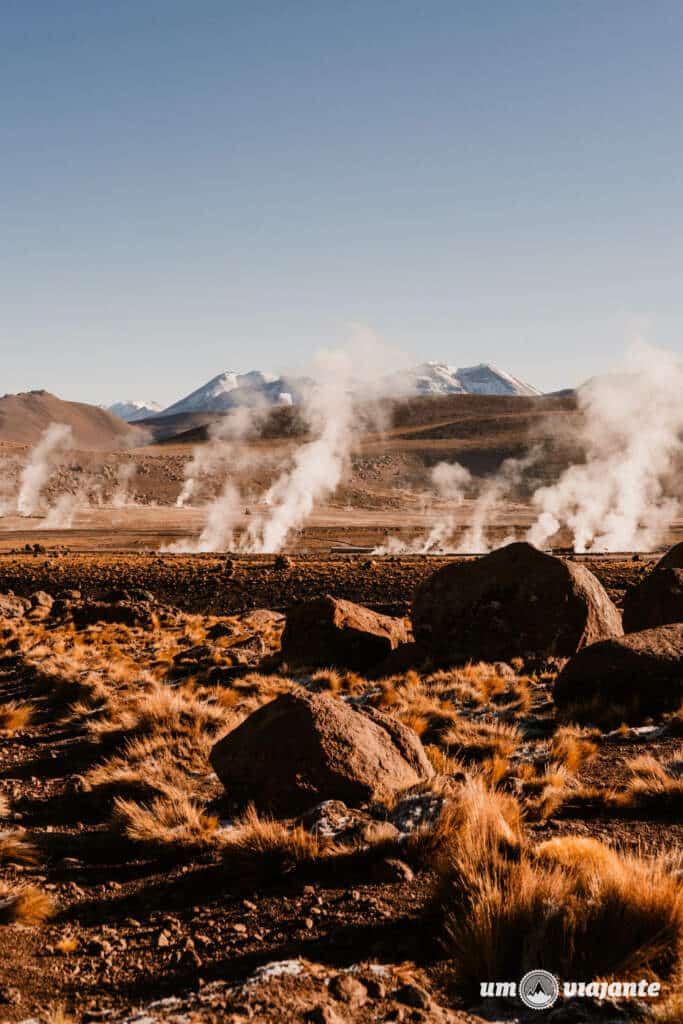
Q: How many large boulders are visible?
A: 5